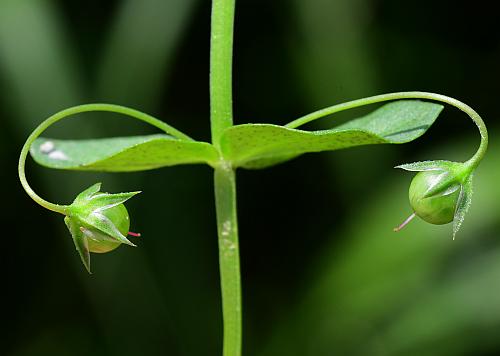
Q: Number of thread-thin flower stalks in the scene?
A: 2